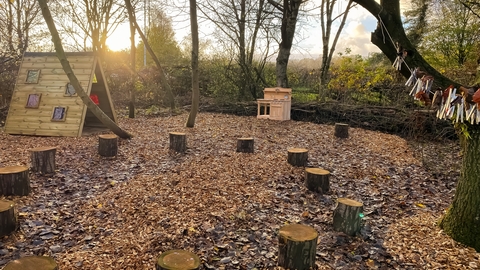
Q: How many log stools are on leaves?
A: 13